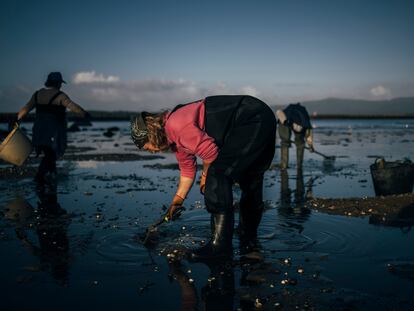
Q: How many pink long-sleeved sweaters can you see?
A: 1